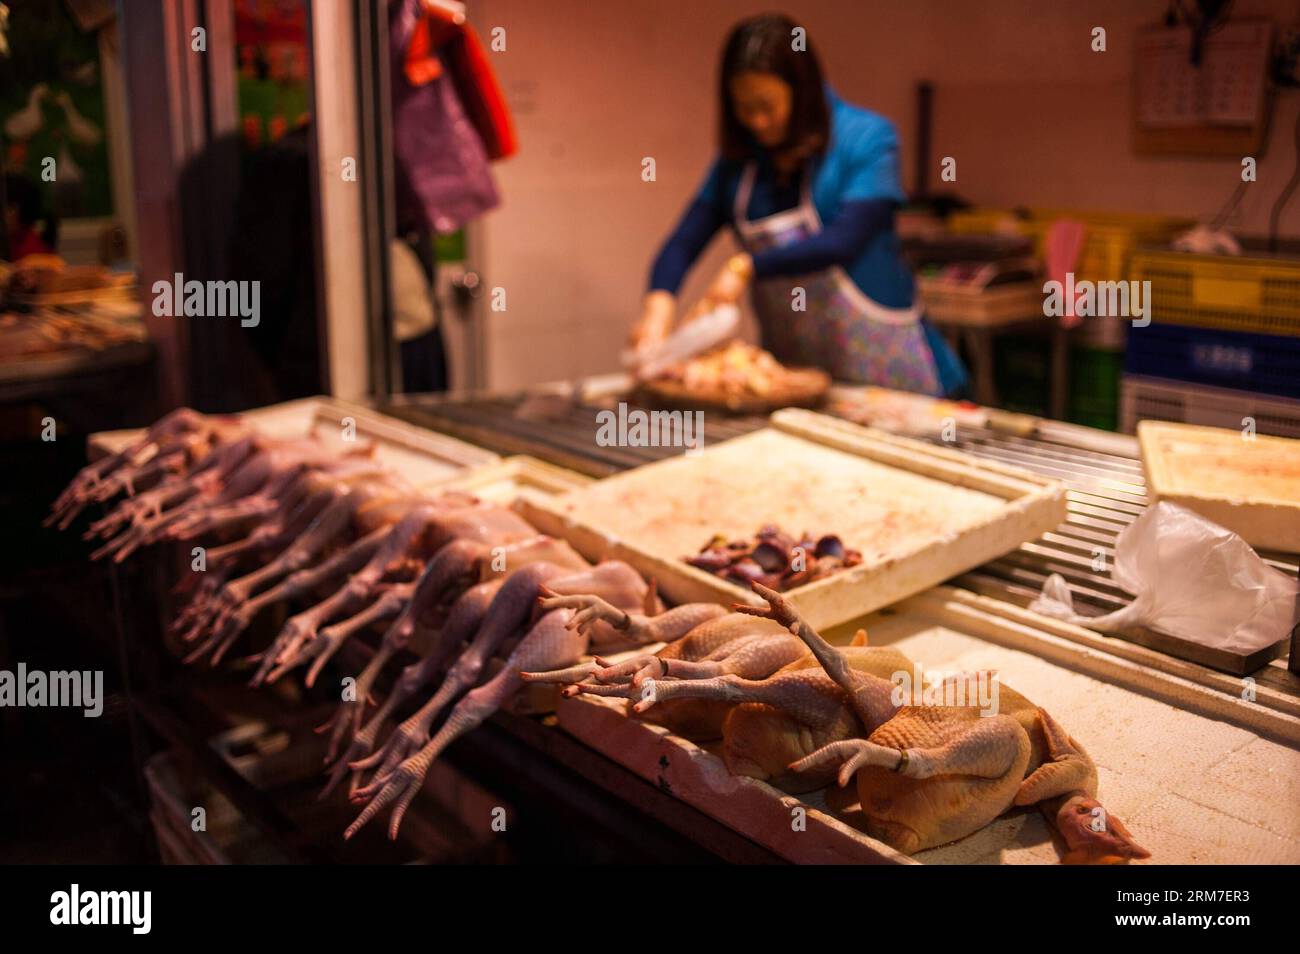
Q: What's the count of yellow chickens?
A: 3